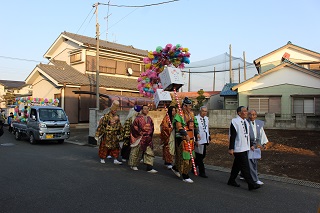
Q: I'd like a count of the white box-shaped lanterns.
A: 2